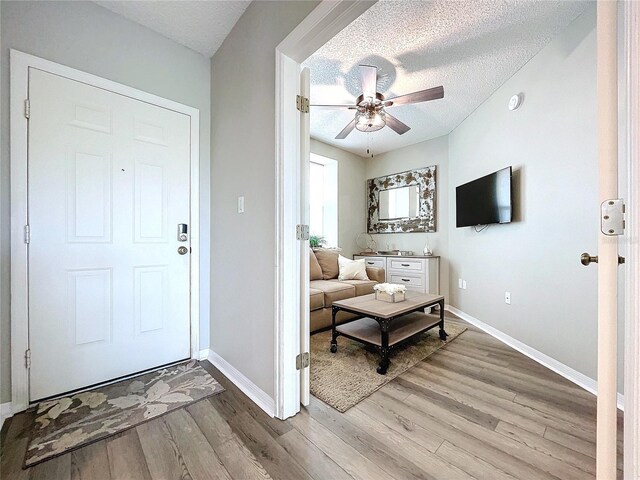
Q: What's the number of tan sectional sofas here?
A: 1